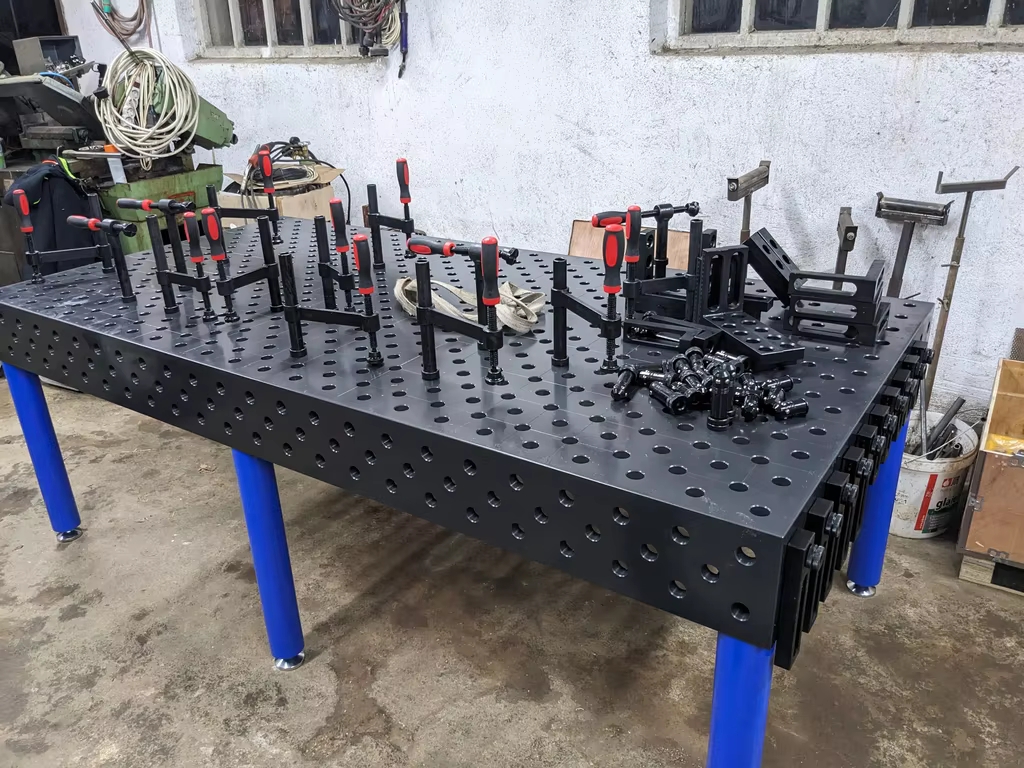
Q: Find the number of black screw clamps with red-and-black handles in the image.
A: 14